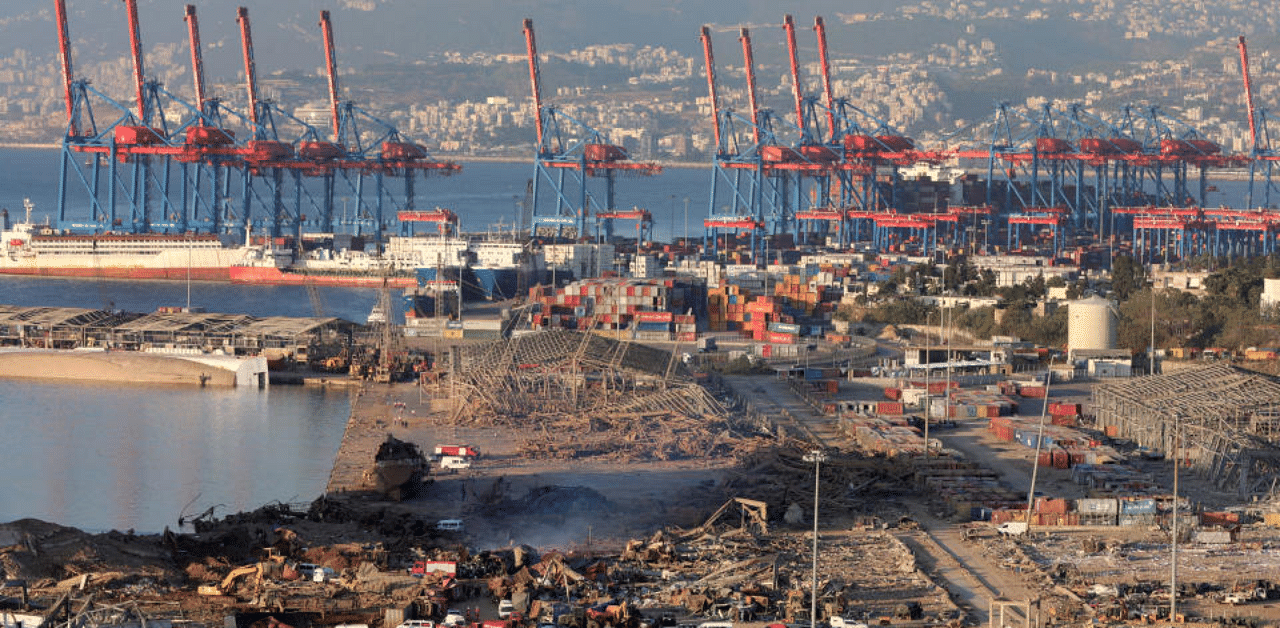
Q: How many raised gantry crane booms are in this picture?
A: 11